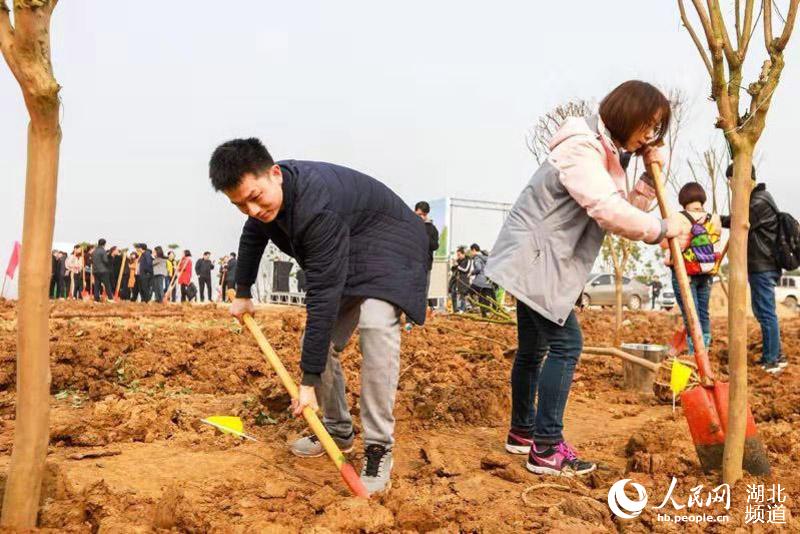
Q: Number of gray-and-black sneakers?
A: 2